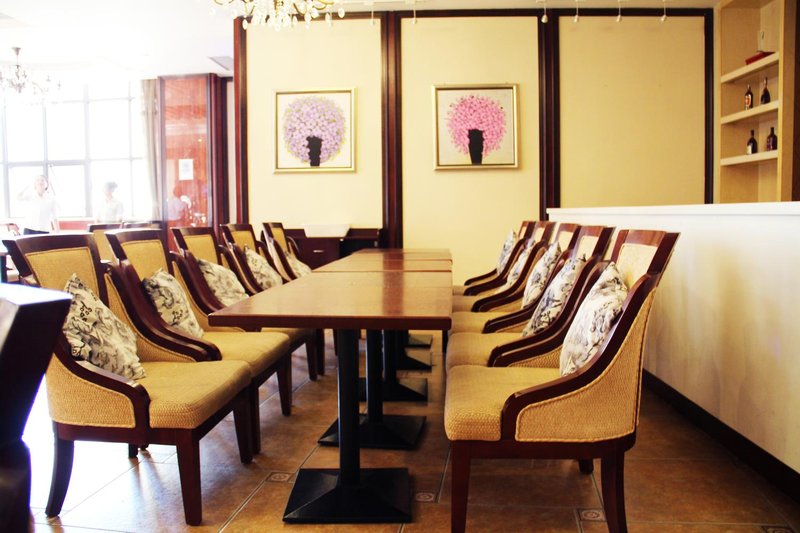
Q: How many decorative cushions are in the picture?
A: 10